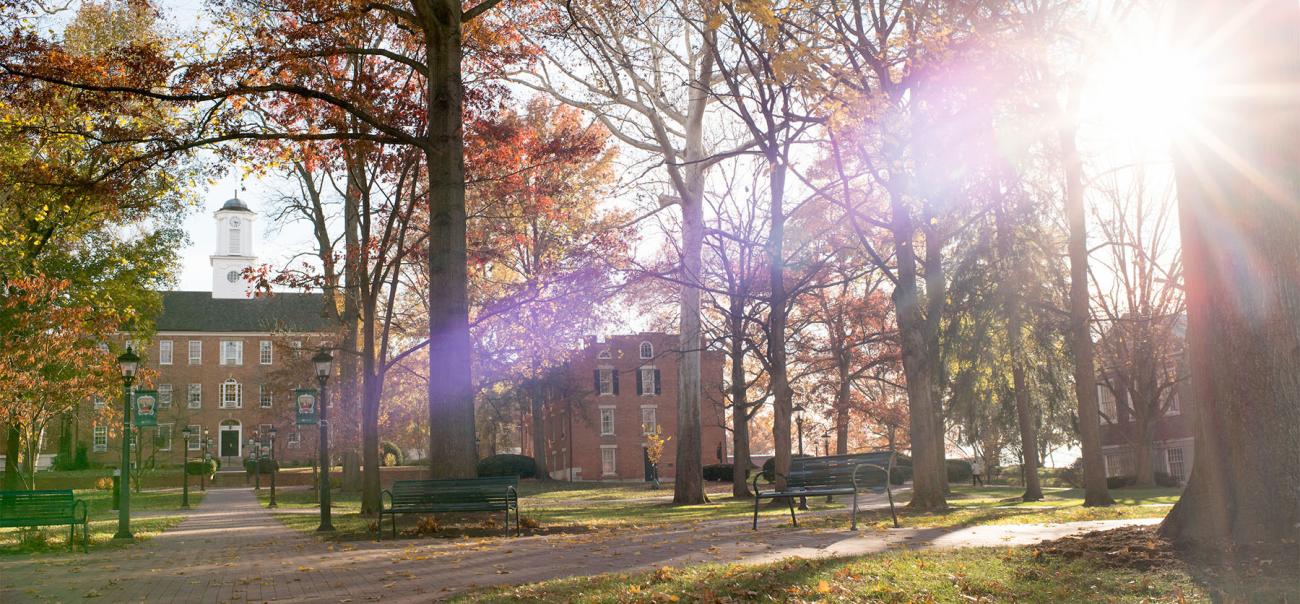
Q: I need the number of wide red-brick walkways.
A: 2